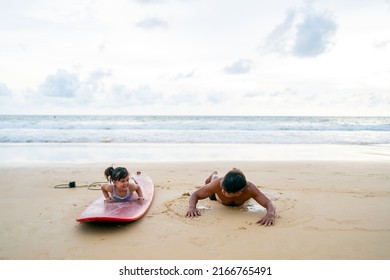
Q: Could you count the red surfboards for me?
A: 1